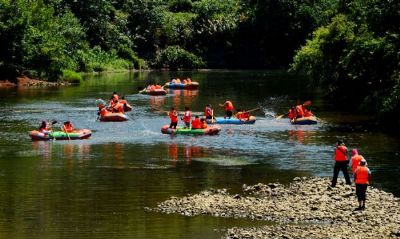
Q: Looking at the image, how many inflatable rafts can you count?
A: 7